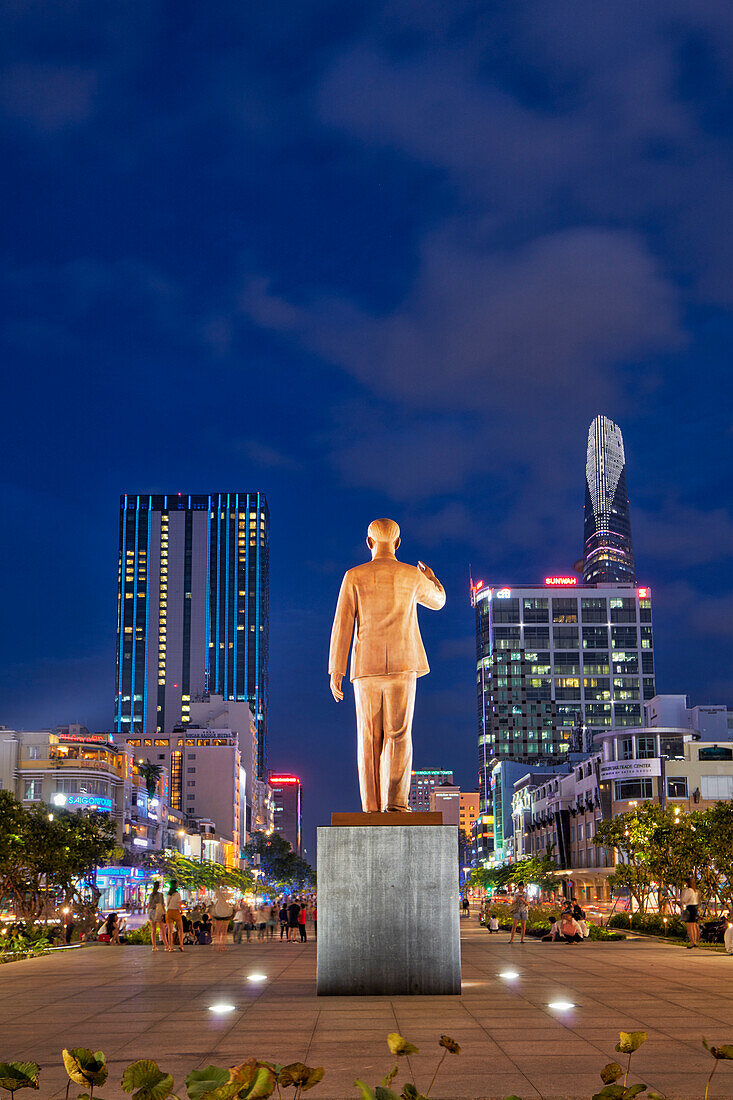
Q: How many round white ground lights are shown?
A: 4